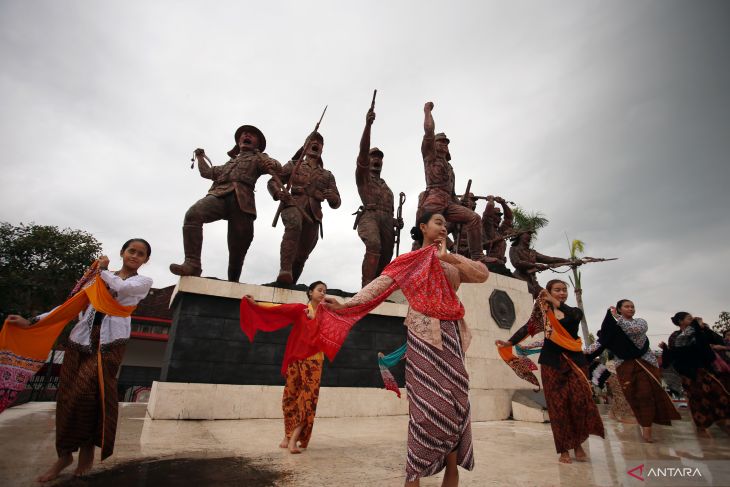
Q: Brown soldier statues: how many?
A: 7